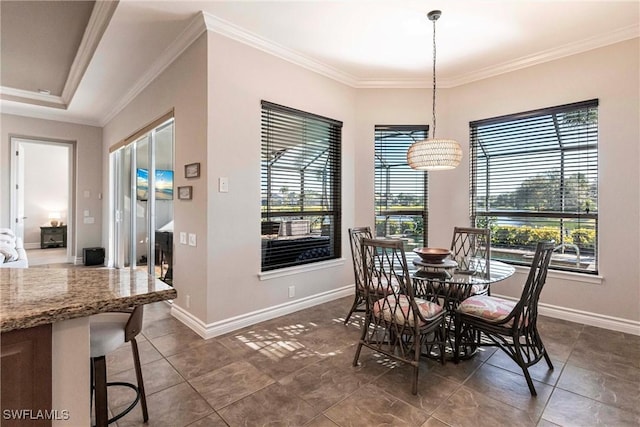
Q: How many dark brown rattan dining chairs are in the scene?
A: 4